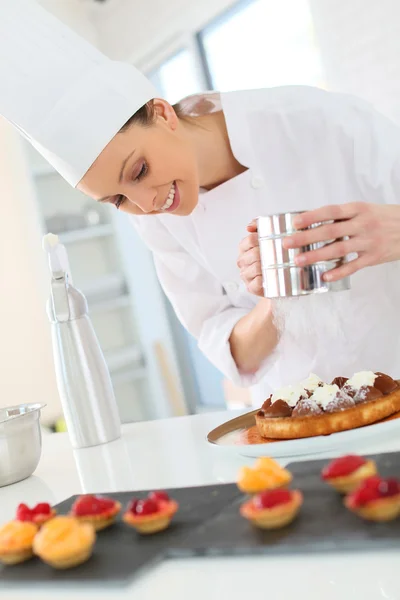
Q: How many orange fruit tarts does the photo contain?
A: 3